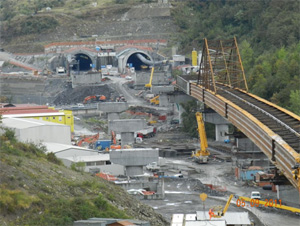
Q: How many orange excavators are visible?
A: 3